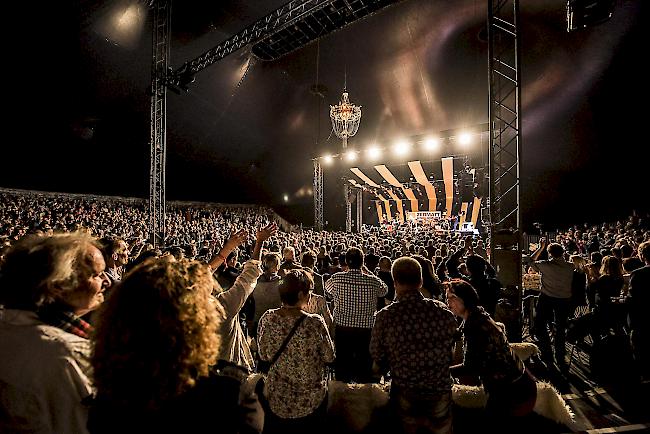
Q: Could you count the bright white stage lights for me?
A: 6